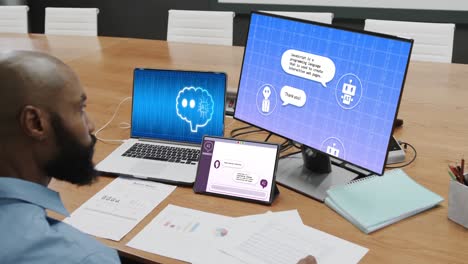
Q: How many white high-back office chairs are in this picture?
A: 5